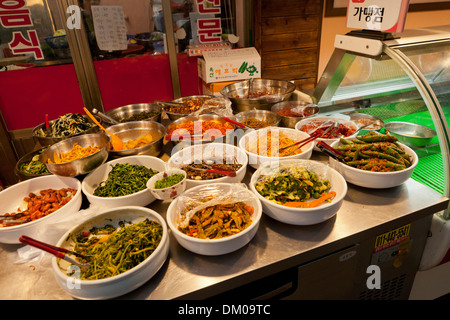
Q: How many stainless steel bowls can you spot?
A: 12